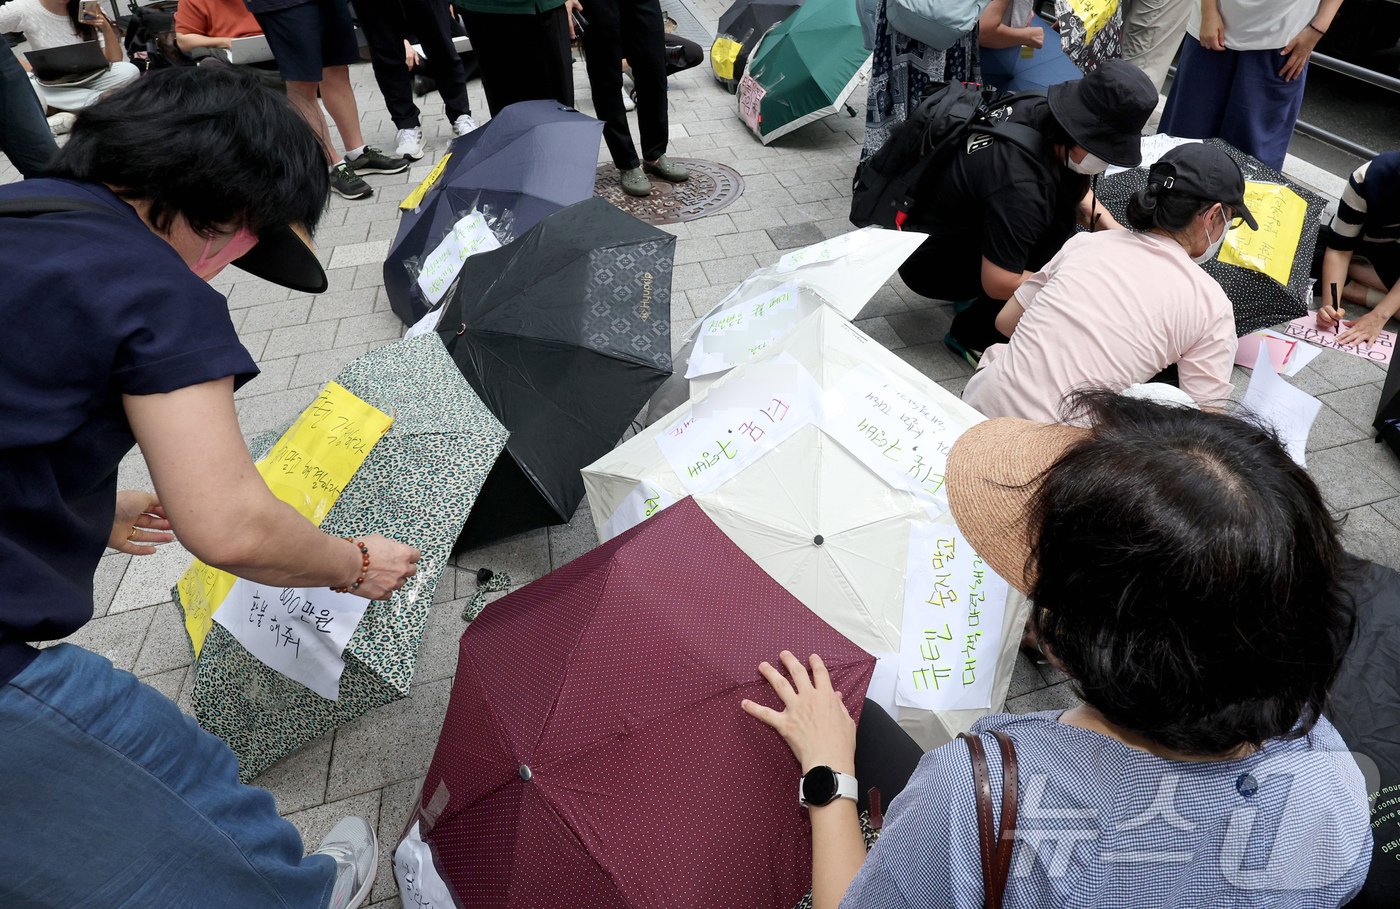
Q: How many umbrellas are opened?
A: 11